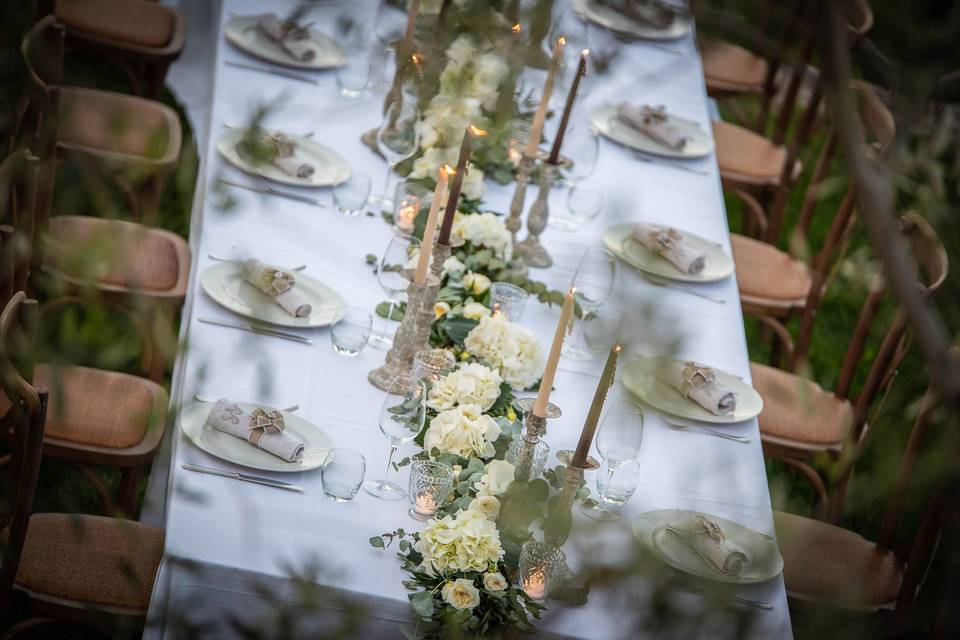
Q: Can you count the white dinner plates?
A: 9